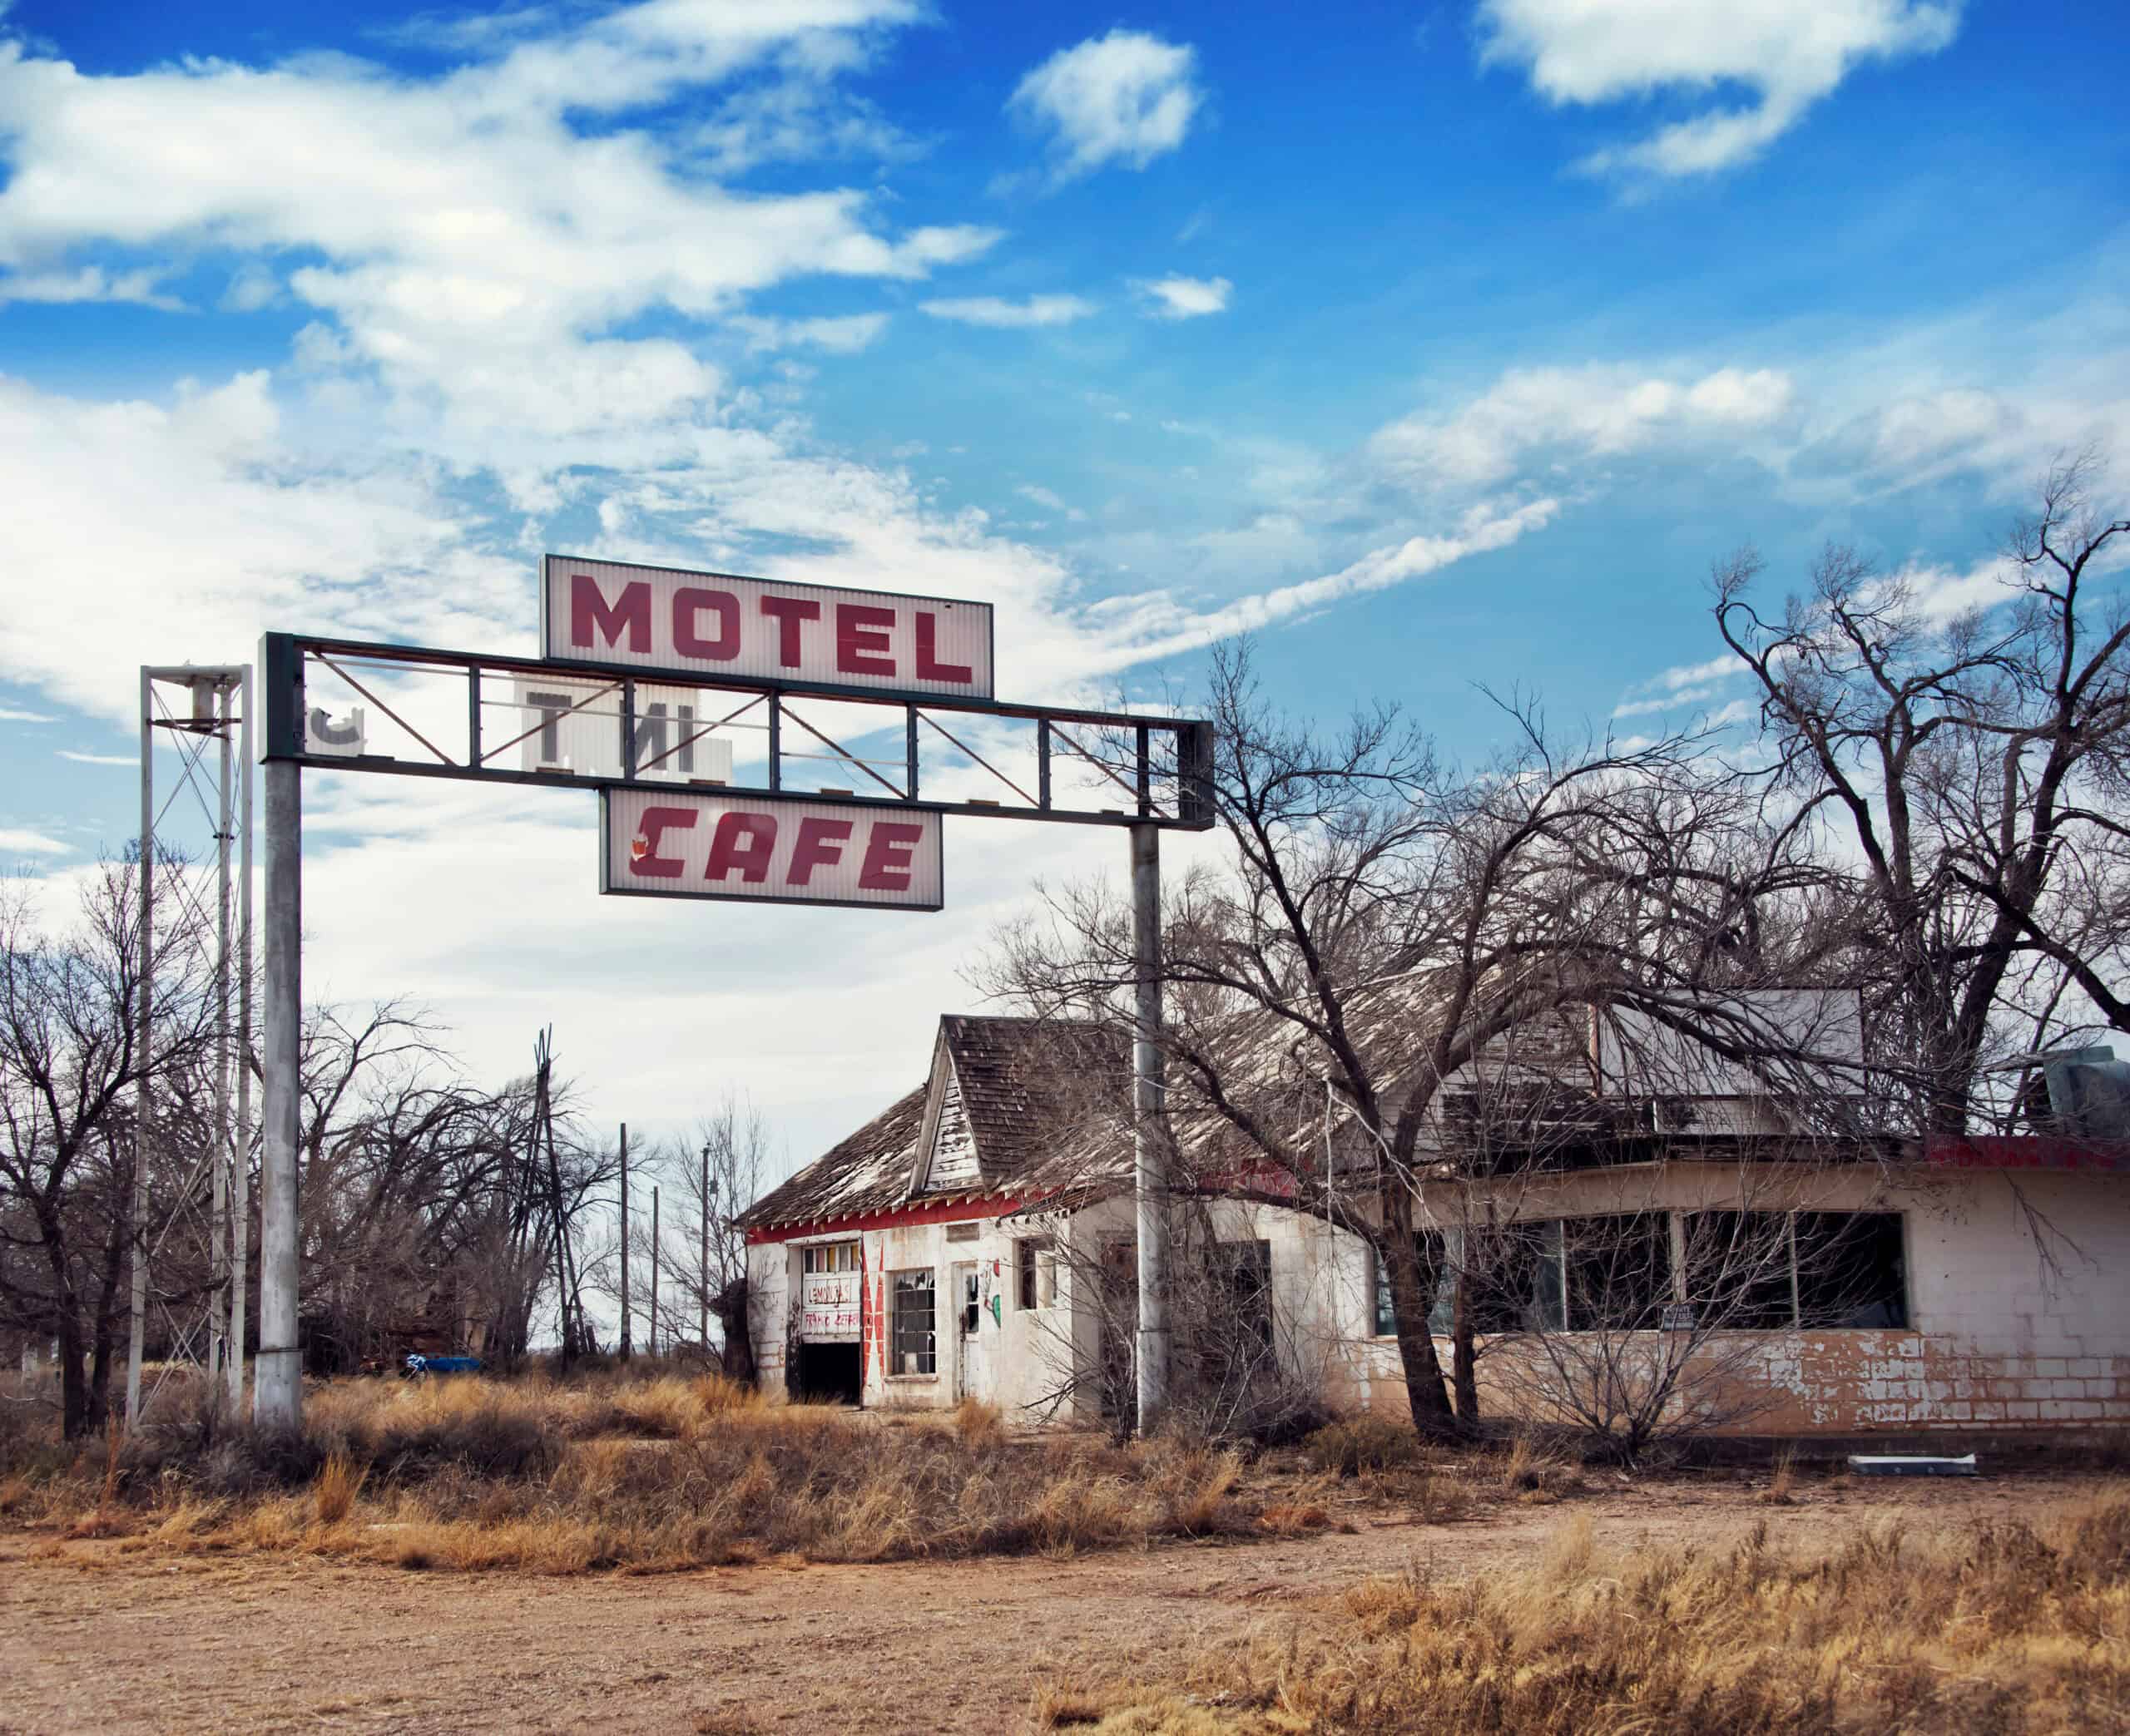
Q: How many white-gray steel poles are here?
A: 5